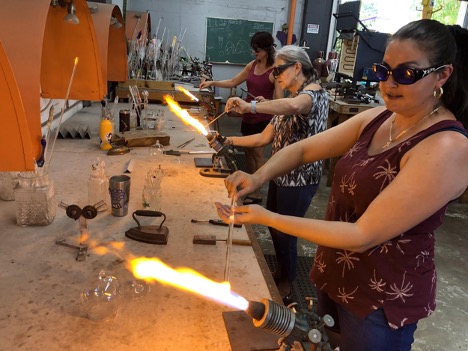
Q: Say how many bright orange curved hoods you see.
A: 4